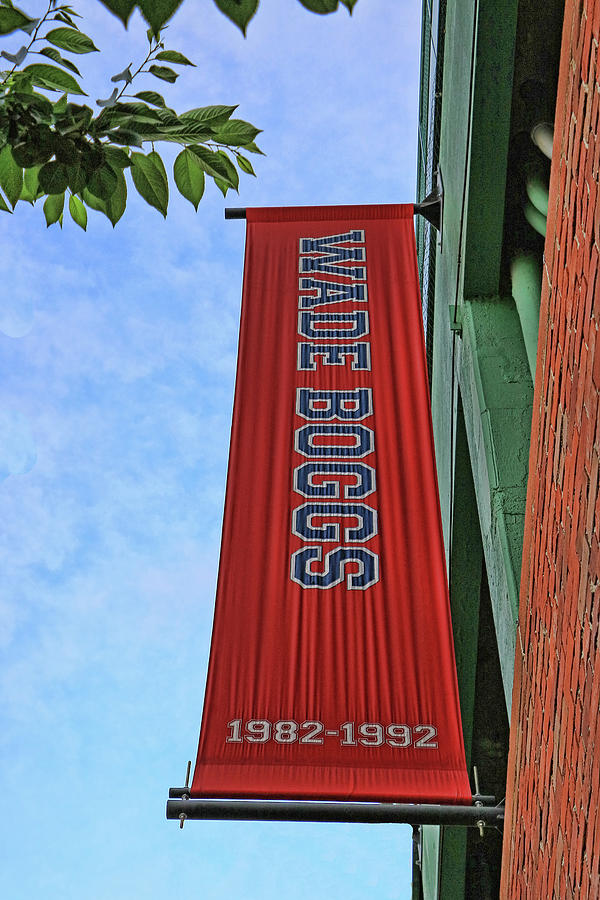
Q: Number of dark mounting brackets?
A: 2